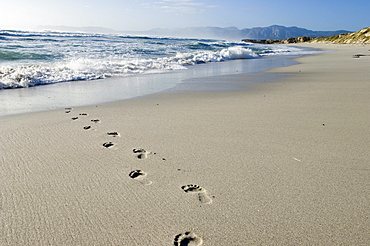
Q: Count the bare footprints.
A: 12